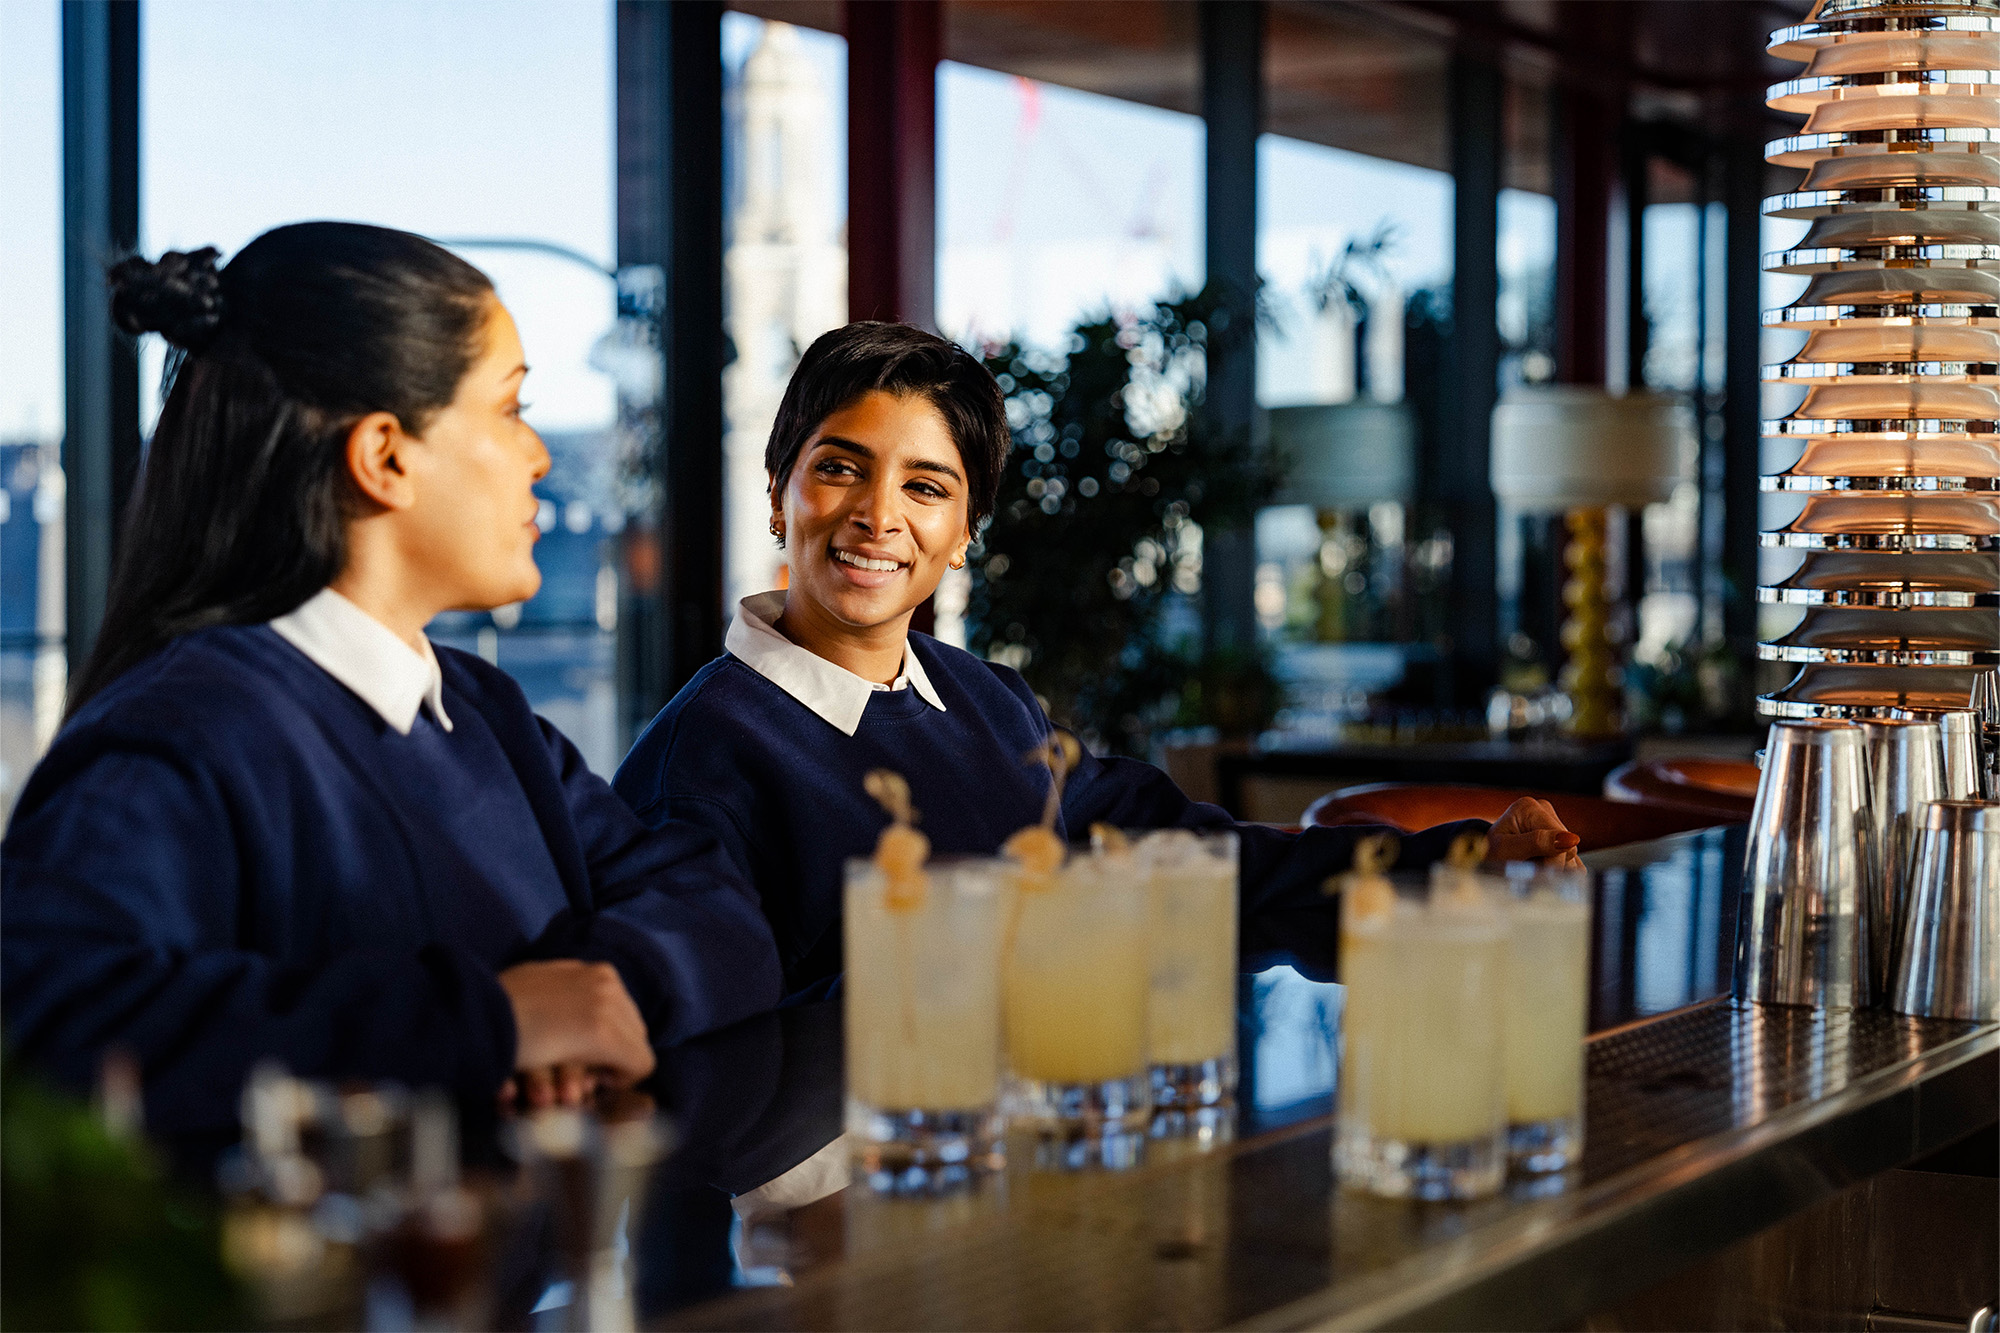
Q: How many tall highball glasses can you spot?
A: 5